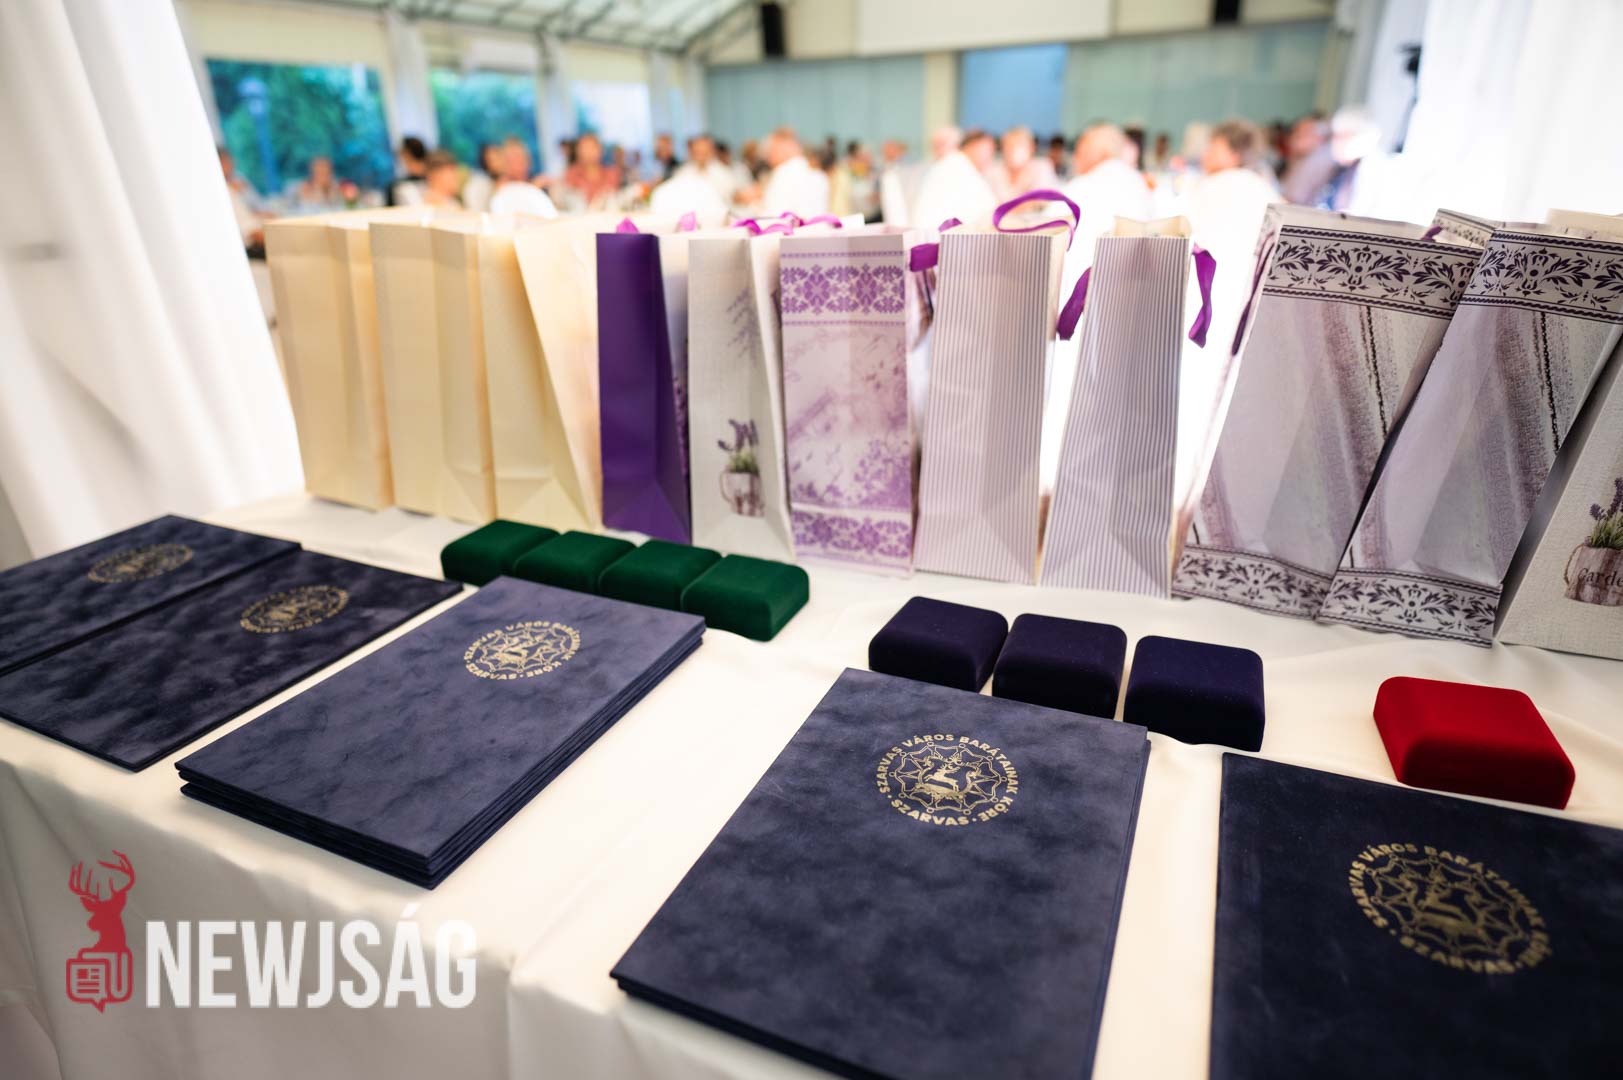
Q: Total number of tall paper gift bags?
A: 11